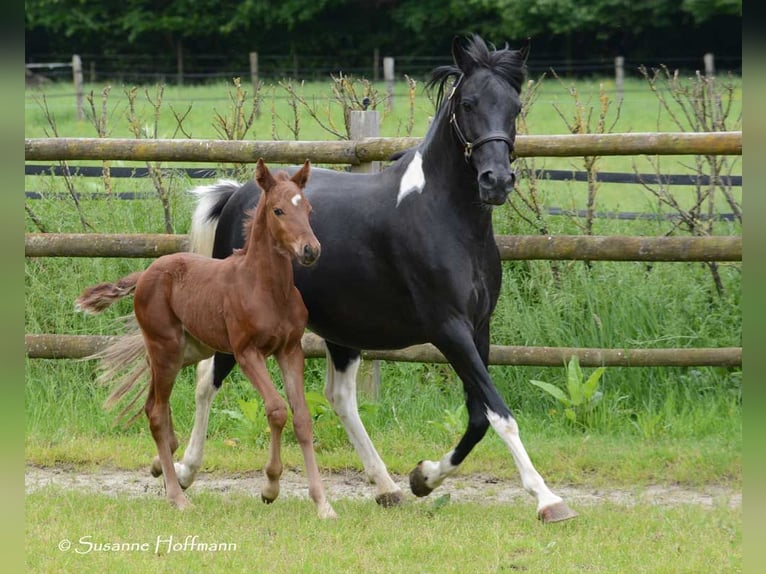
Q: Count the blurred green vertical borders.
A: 2